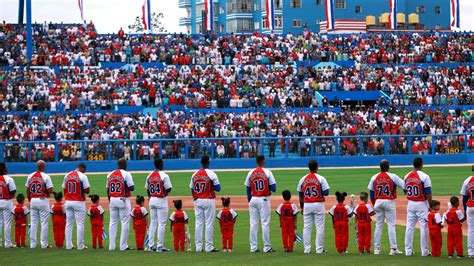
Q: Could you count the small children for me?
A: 11